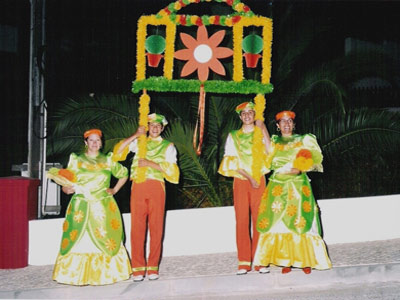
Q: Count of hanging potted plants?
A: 2